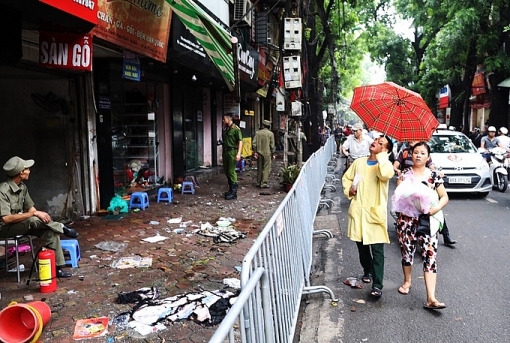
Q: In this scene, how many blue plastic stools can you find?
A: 4